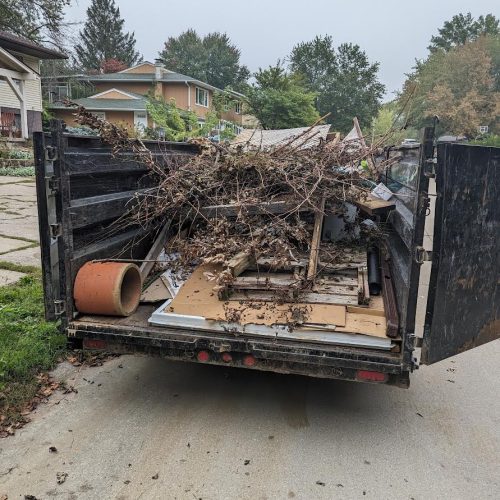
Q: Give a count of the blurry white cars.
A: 1